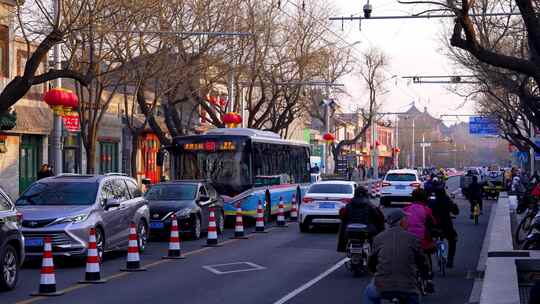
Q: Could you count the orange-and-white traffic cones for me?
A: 9